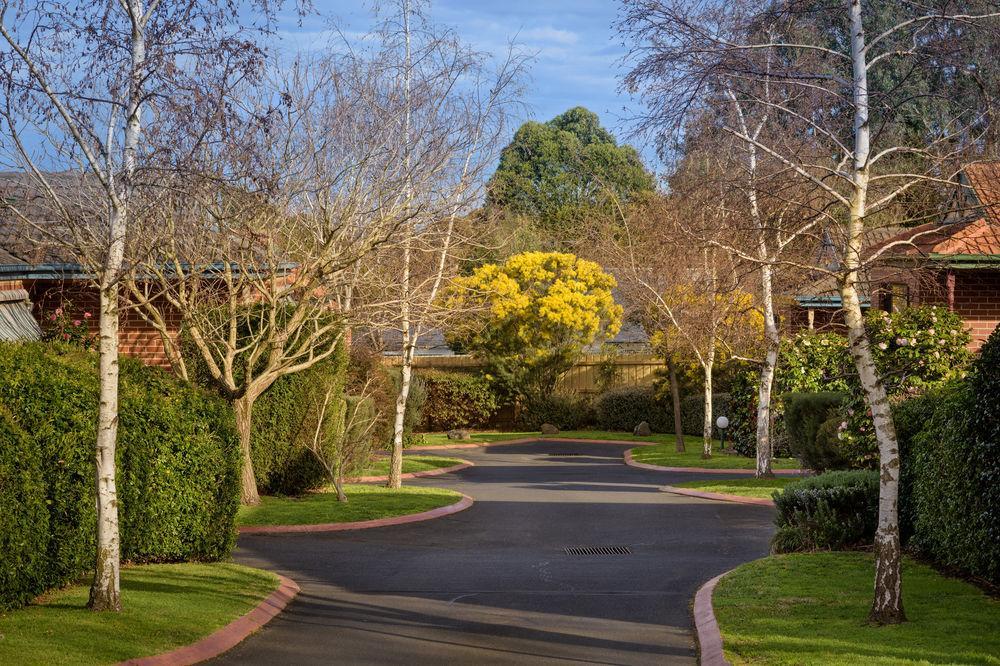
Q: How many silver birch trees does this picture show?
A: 5